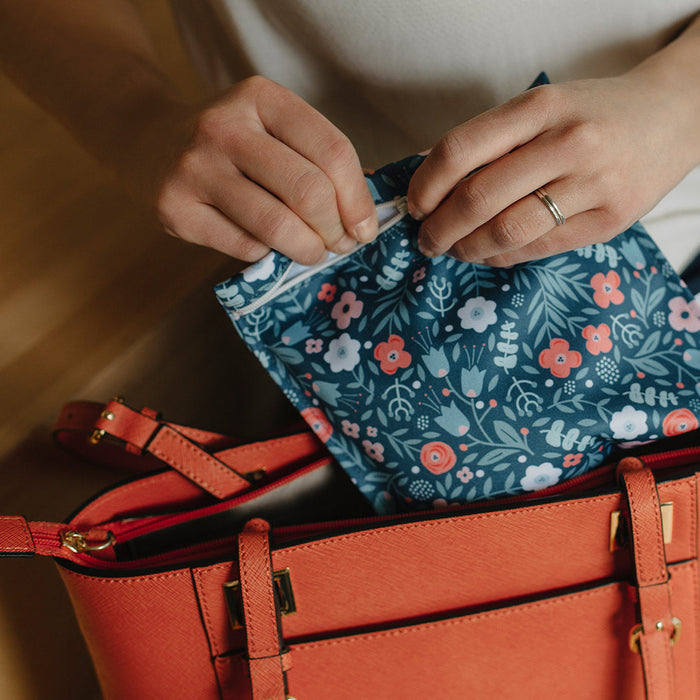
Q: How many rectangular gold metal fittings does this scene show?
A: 2